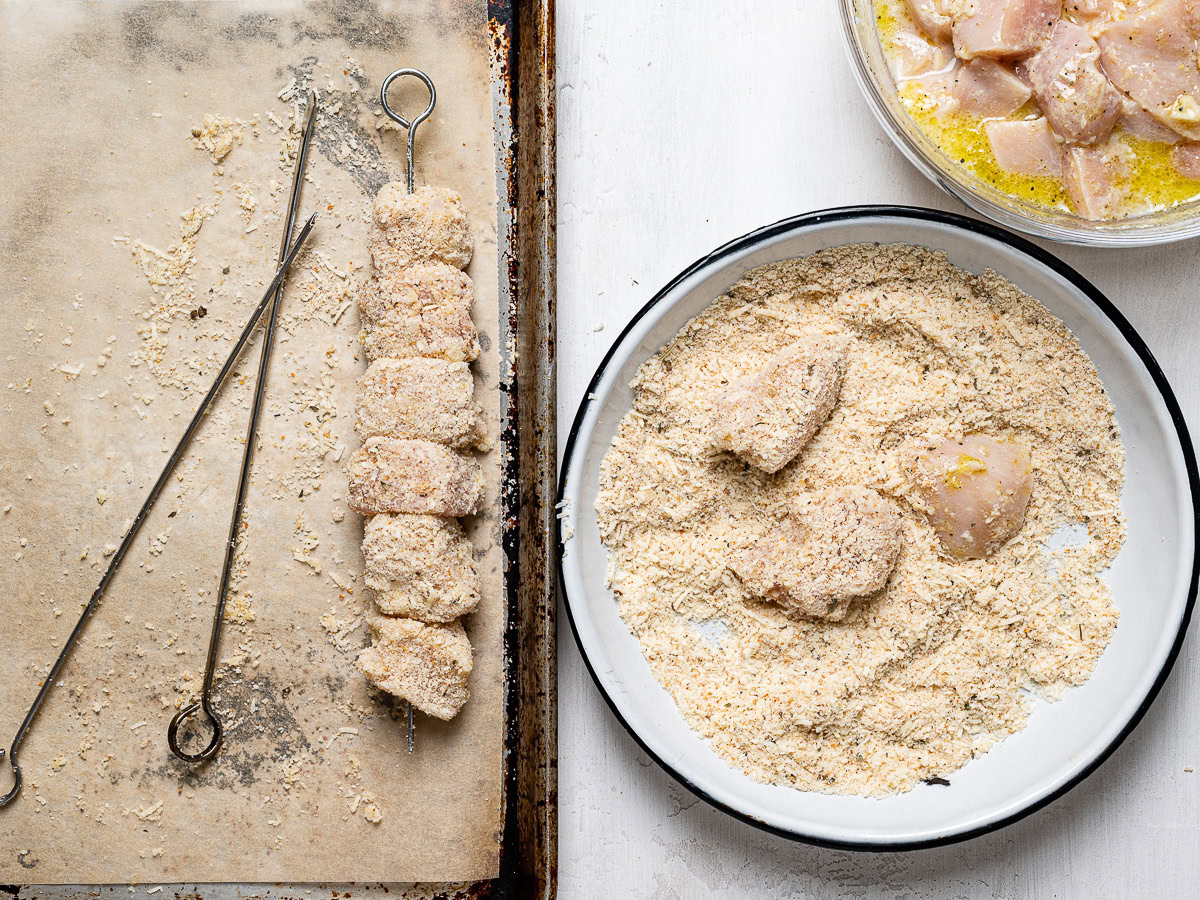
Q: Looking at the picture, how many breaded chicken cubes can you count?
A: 8